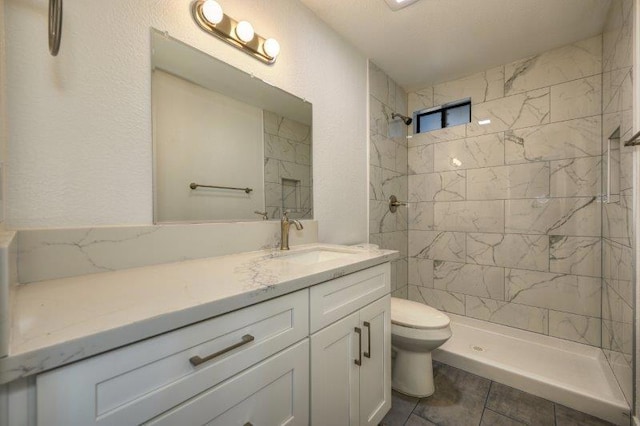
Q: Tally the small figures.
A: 0